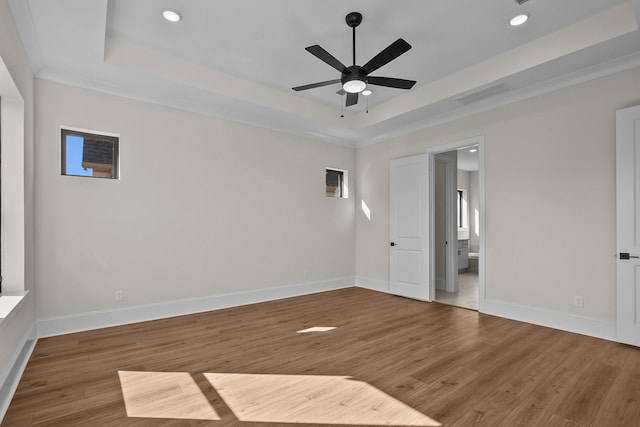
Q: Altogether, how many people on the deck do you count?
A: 0